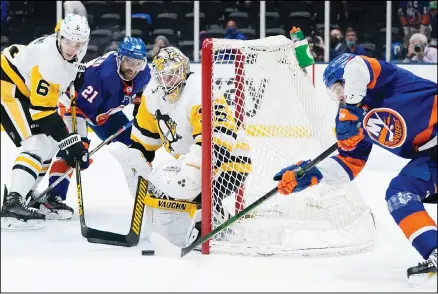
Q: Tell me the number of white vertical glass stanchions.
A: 6